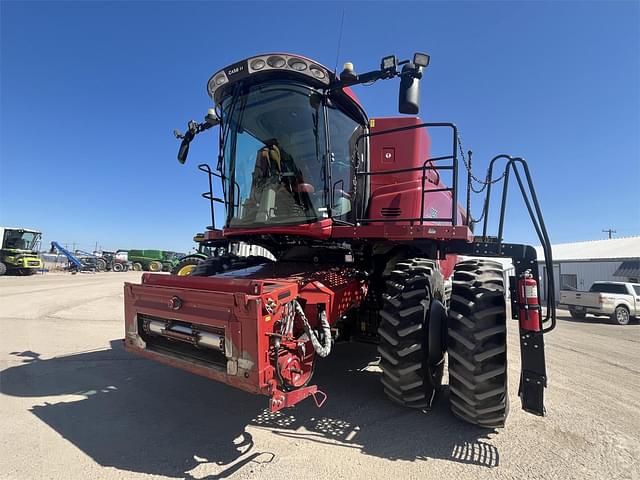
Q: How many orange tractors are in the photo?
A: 0